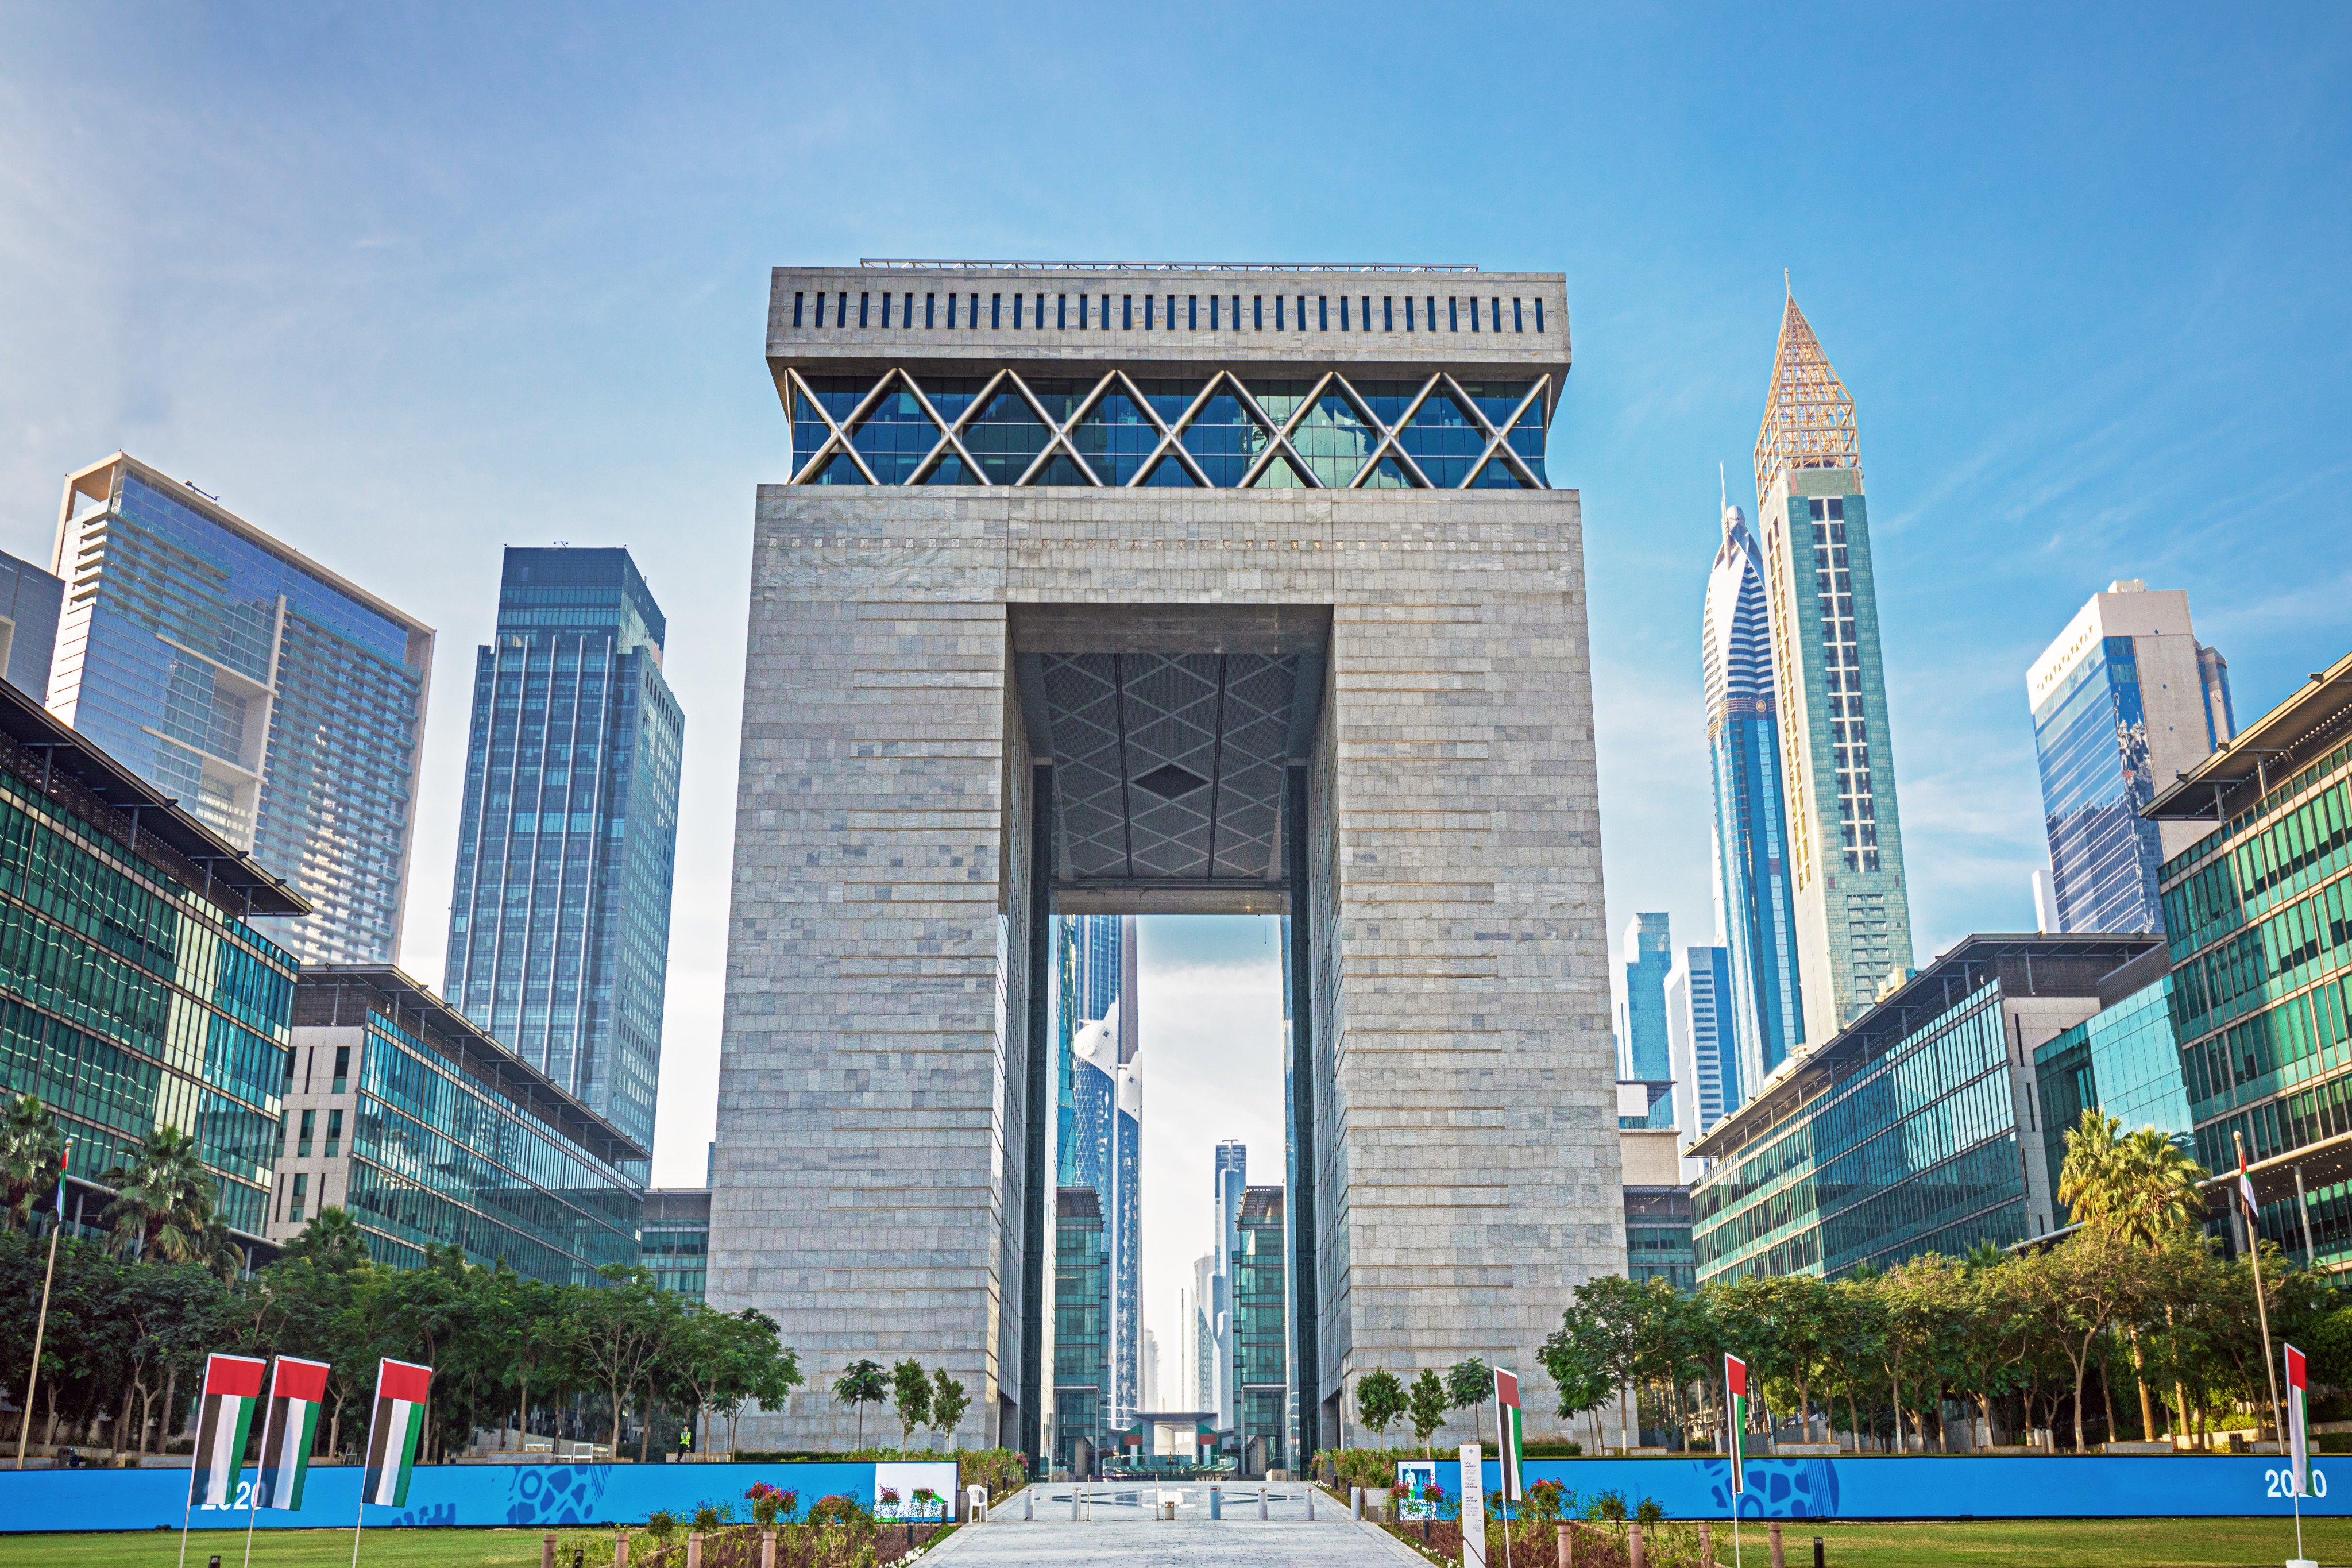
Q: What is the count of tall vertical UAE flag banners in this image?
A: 6